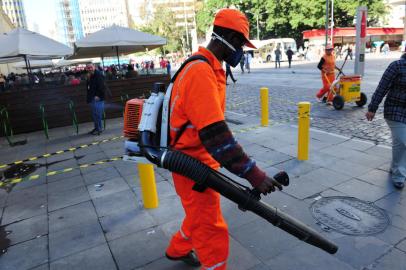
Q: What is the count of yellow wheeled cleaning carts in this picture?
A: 1